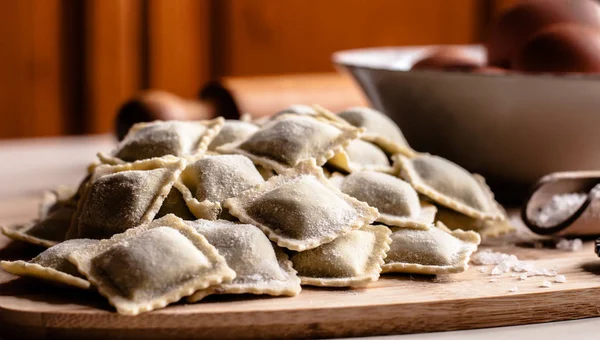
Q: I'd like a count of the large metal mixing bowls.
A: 1